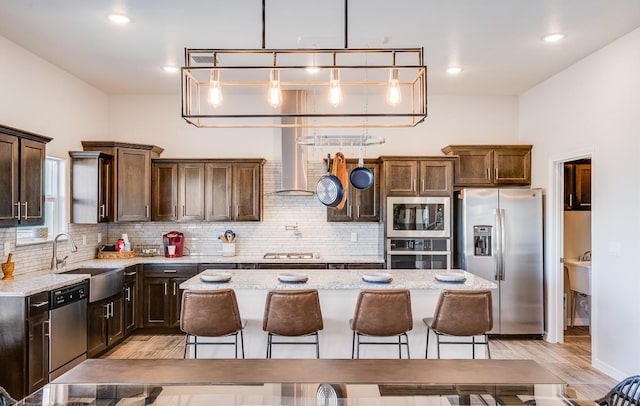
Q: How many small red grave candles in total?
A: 0